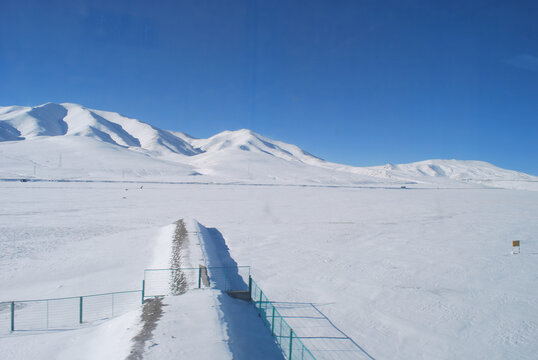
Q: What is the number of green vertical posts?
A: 8